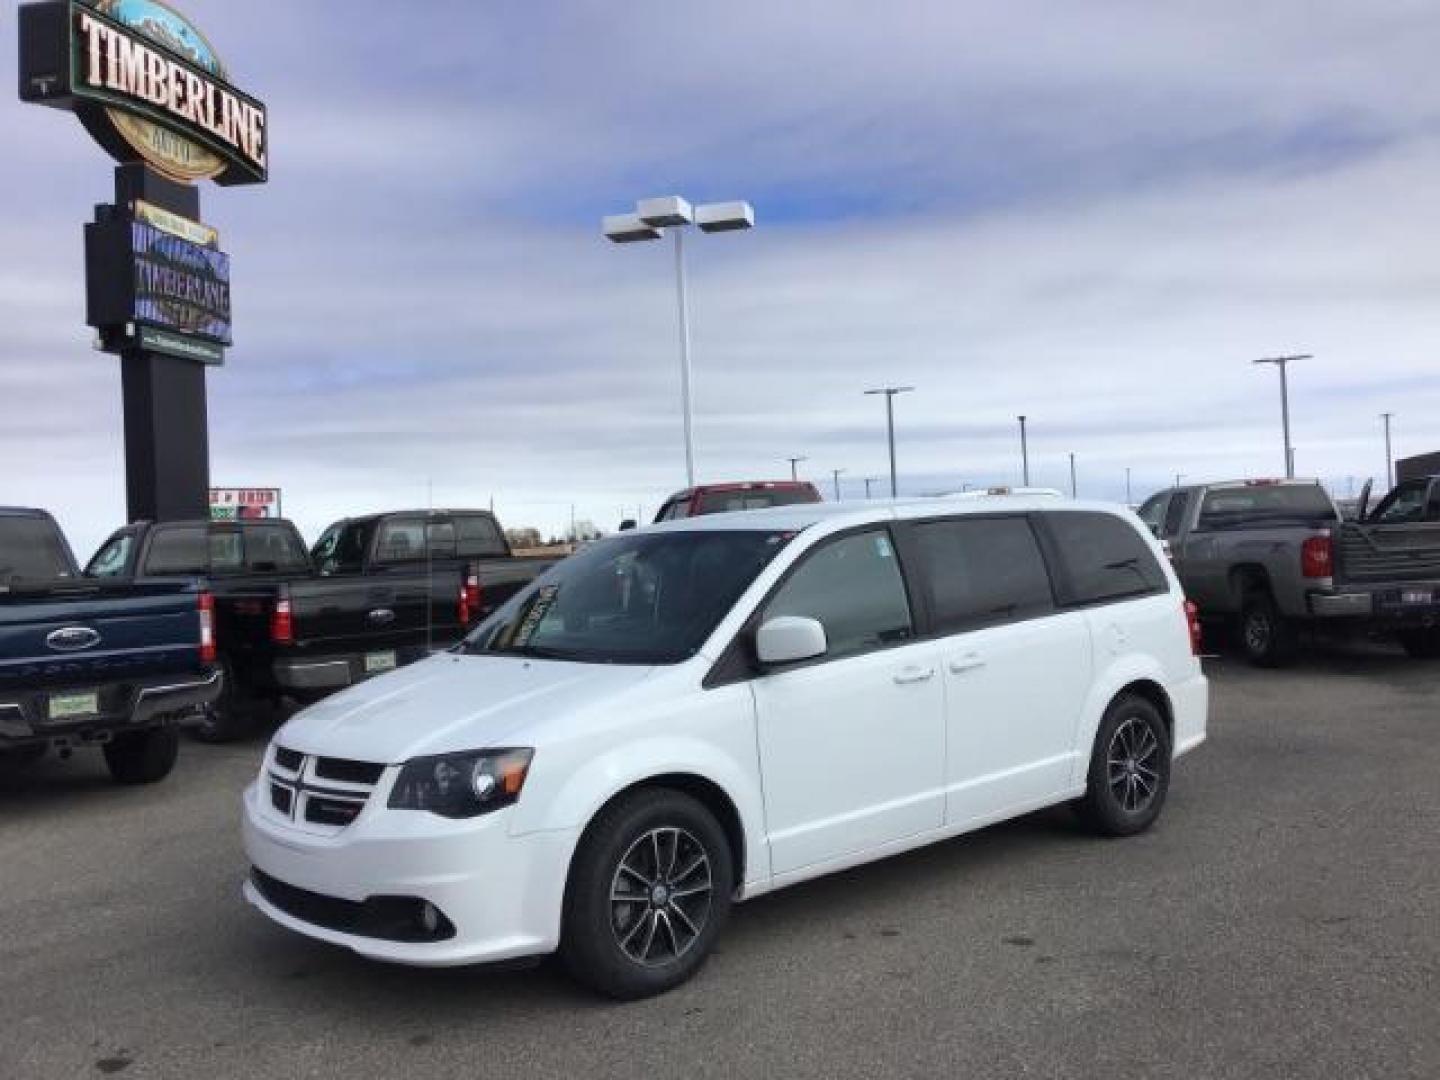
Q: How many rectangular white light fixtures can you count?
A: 3